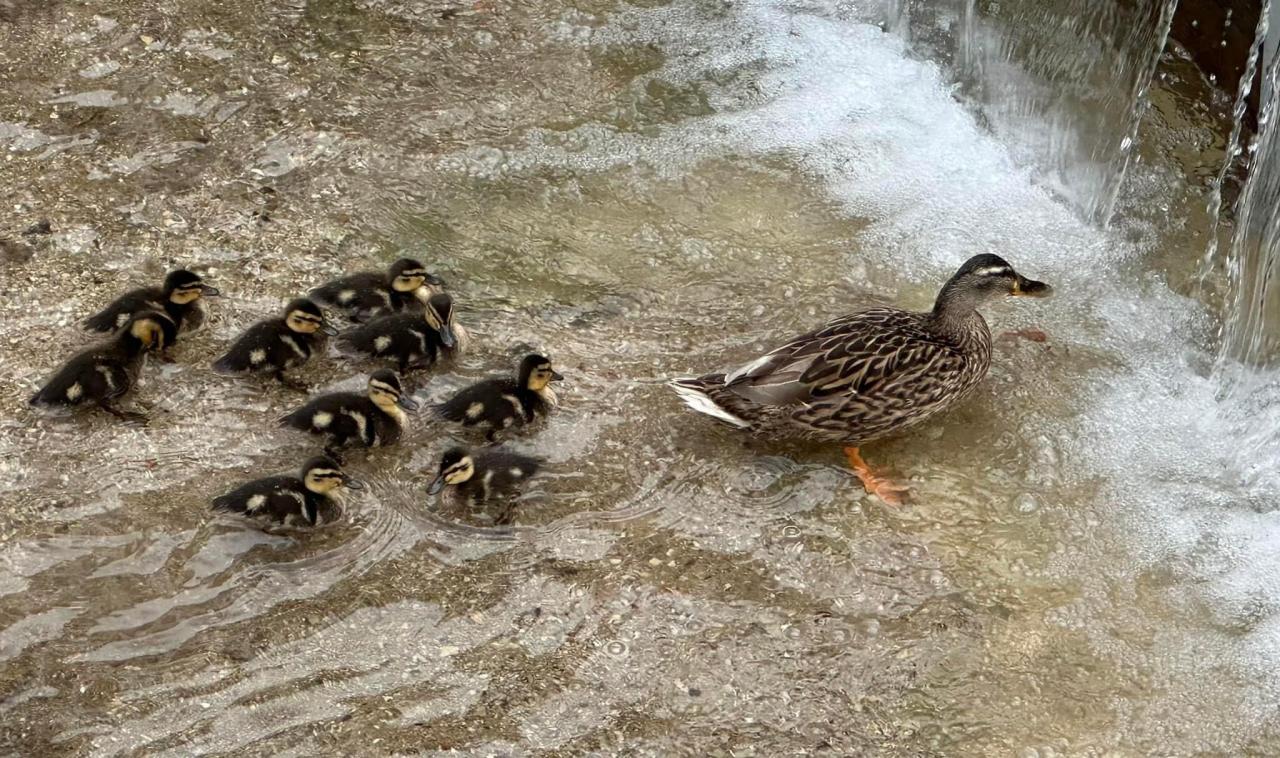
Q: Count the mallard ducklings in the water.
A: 9